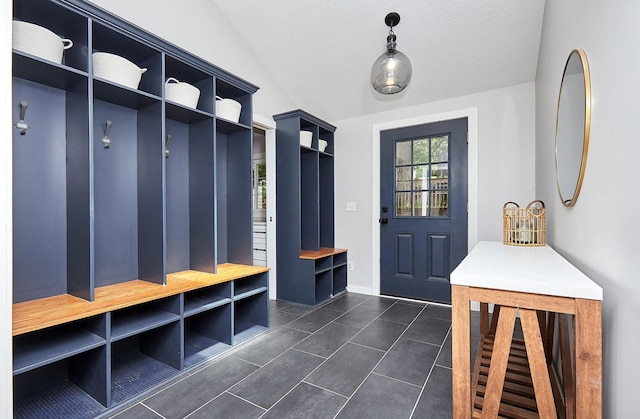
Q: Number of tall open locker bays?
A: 6